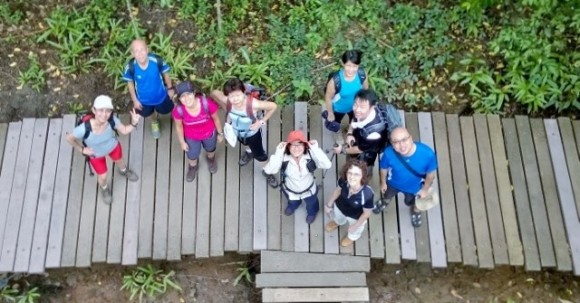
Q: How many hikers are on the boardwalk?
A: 9